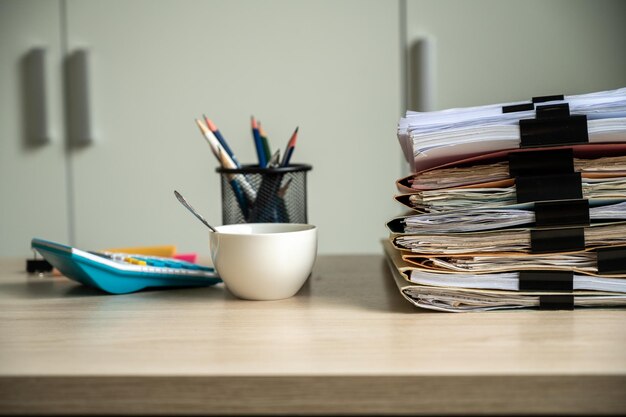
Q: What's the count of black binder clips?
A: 12